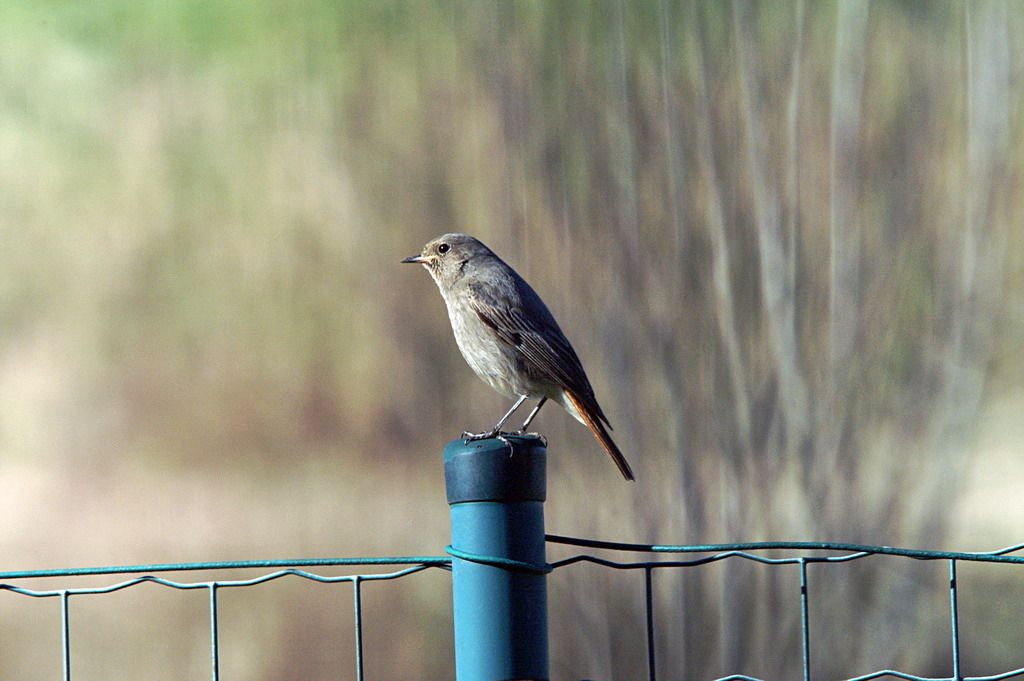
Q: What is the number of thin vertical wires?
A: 6